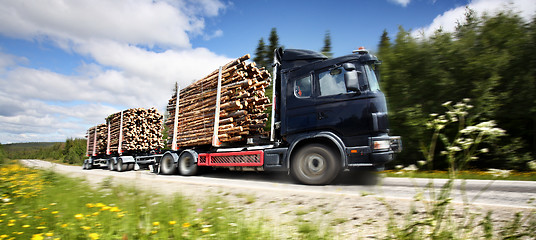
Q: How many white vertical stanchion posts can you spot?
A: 6